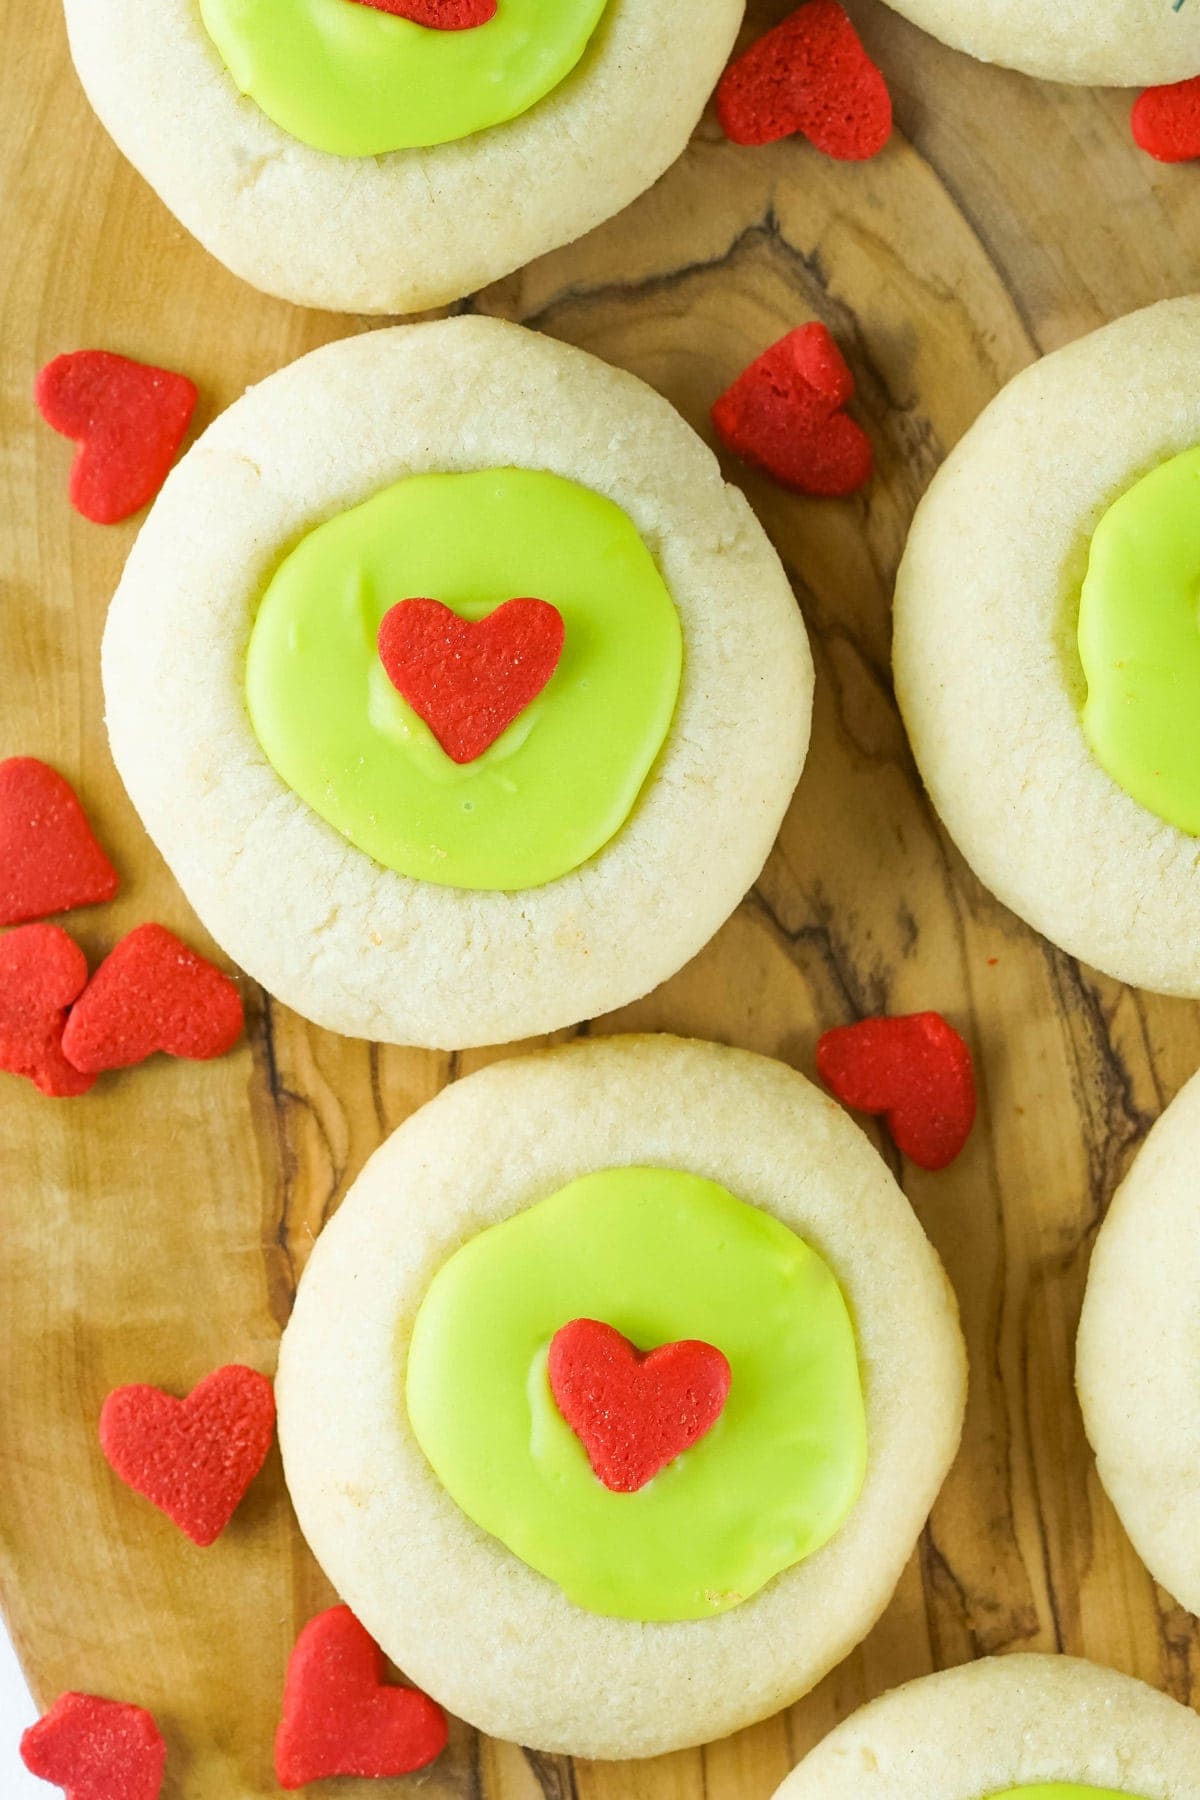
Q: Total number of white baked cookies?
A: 7